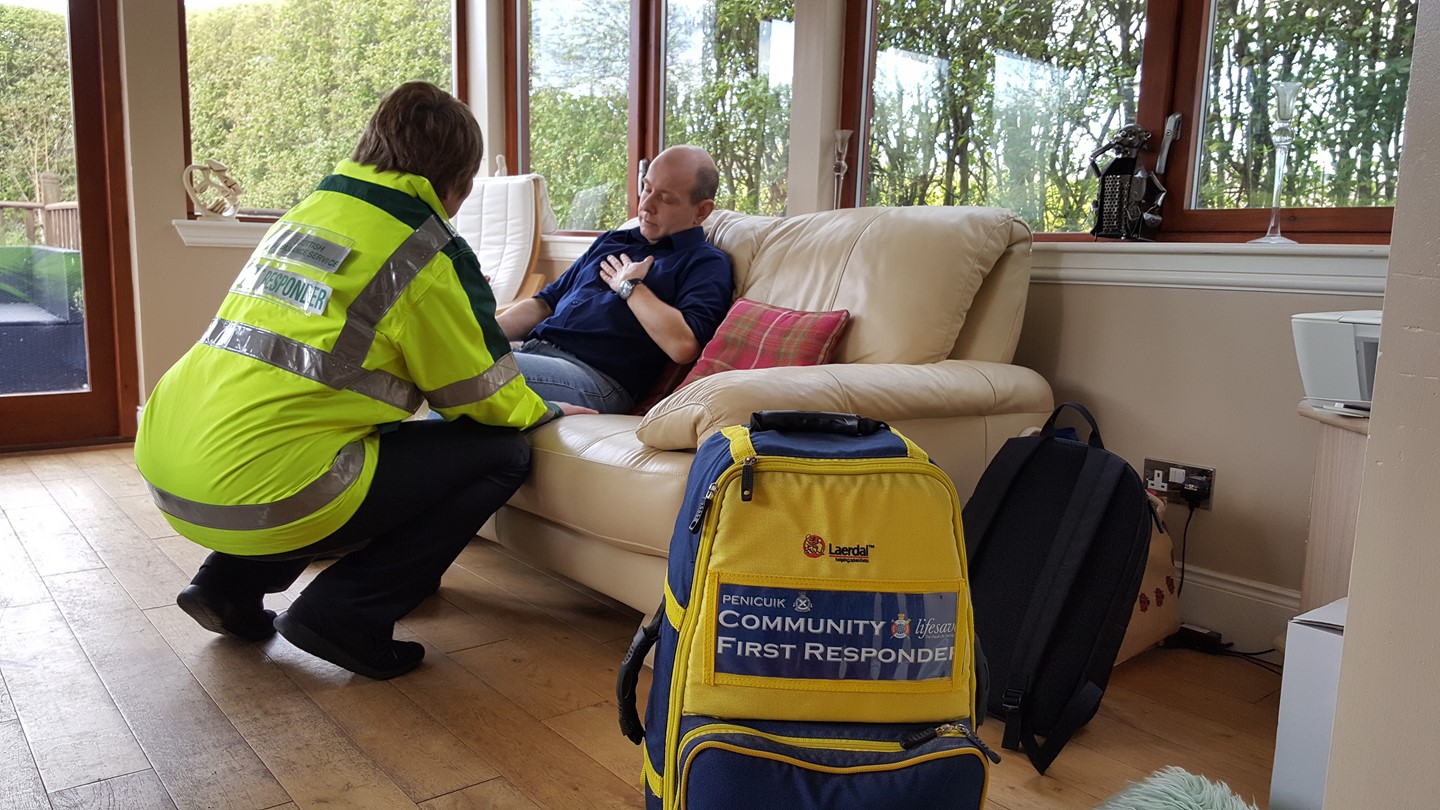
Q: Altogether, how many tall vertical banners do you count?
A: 0